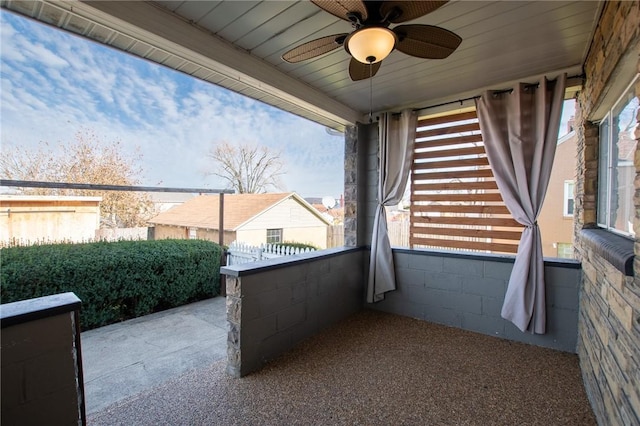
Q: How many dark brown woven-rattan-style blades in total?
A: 5